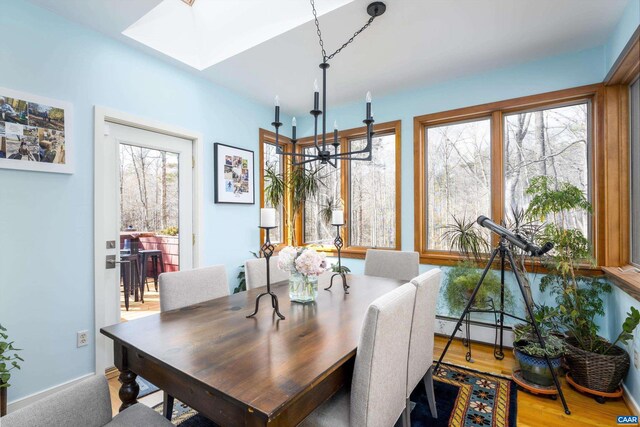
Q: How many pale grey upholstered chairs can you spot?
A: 6